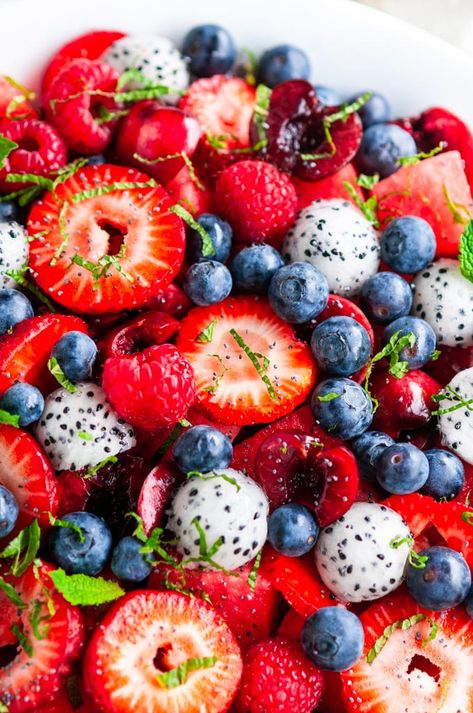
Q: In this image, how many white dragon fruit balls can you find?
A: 8